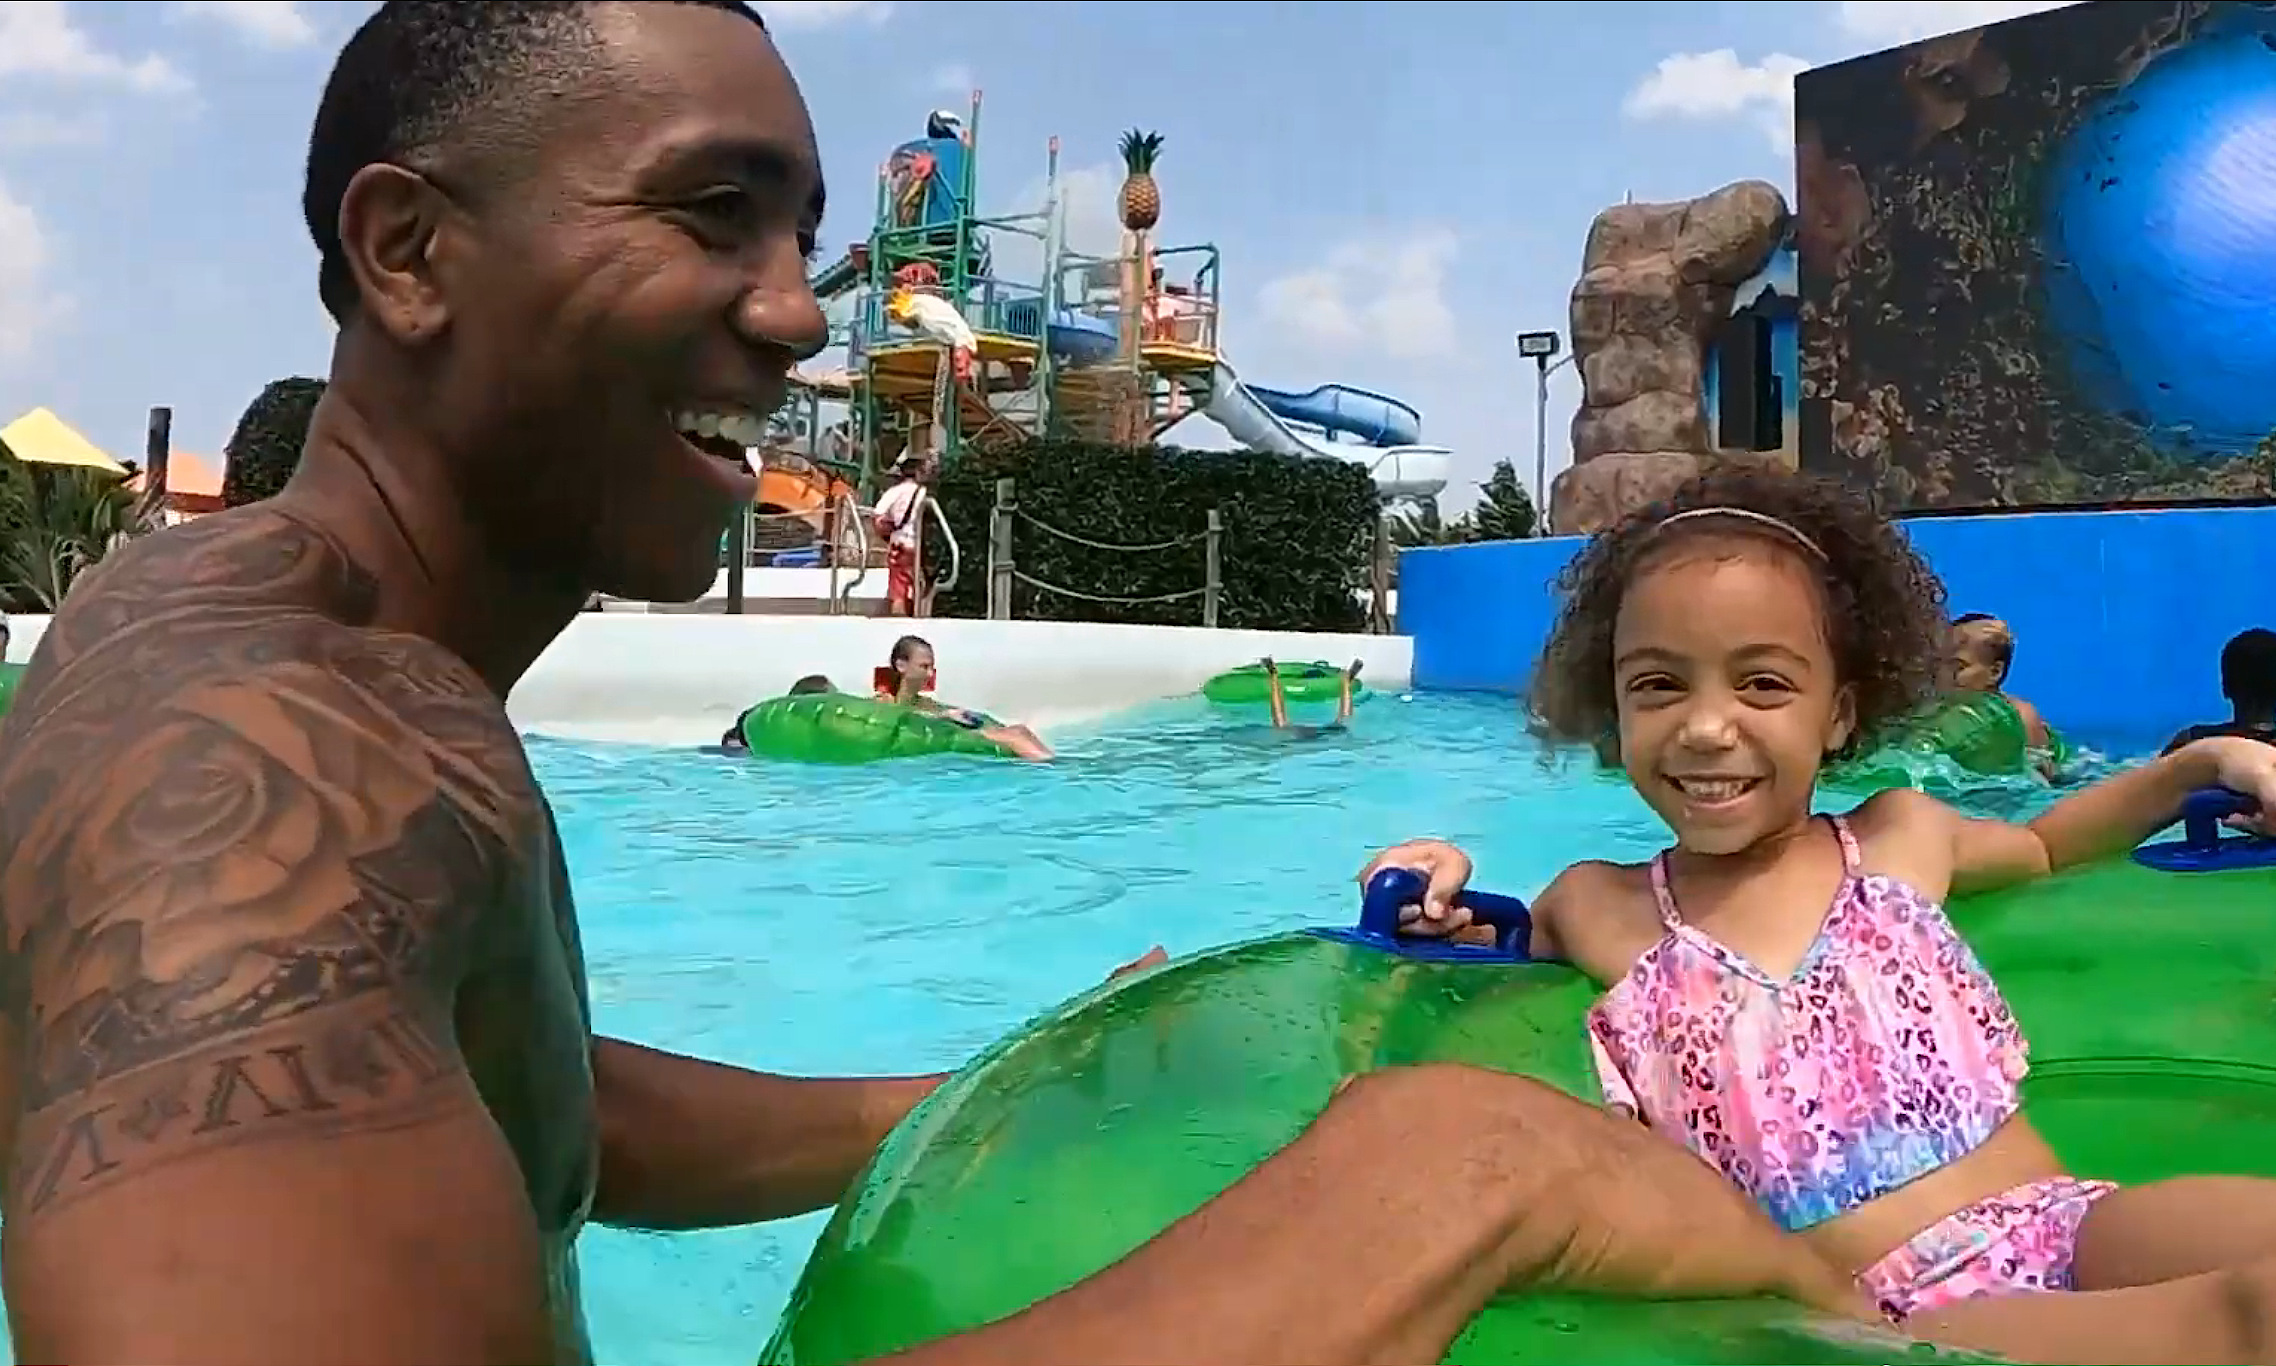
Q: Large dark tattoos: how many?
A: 1